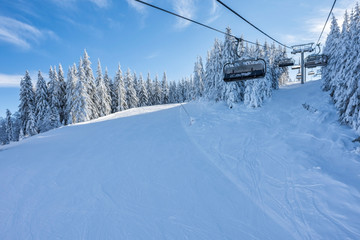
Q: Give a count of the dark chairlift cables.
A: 3